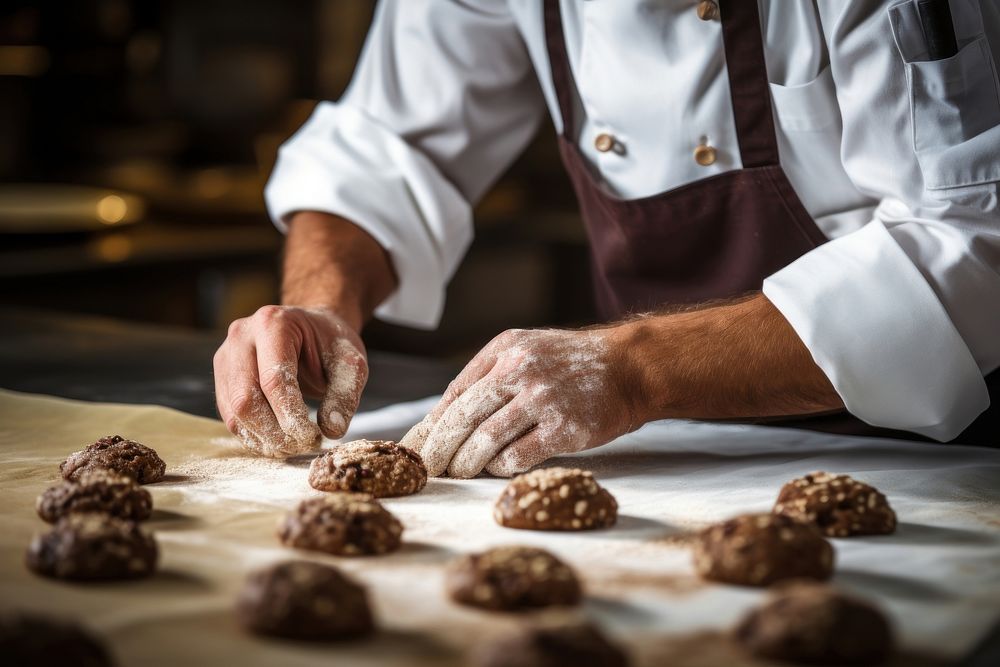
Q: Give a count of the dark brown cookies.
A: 13